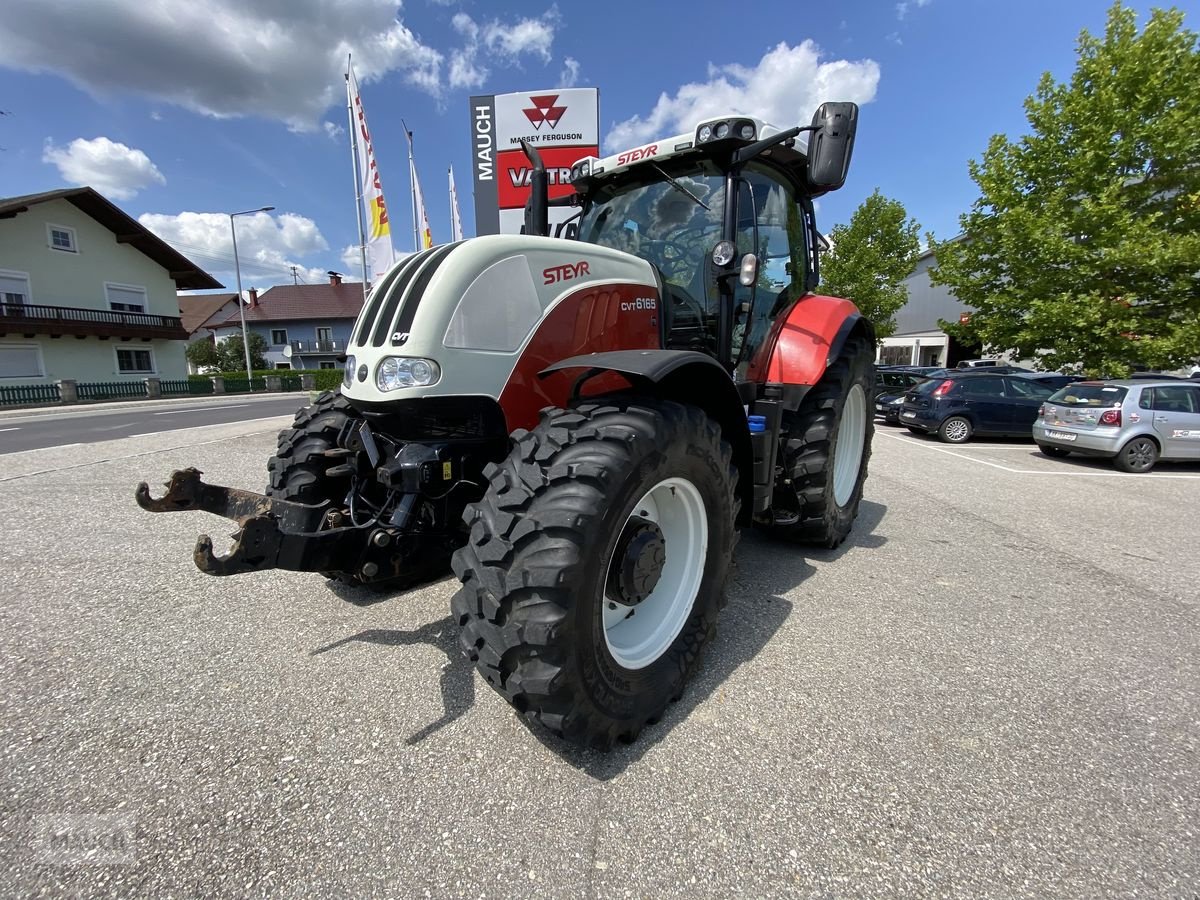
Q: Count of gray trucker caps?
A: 0